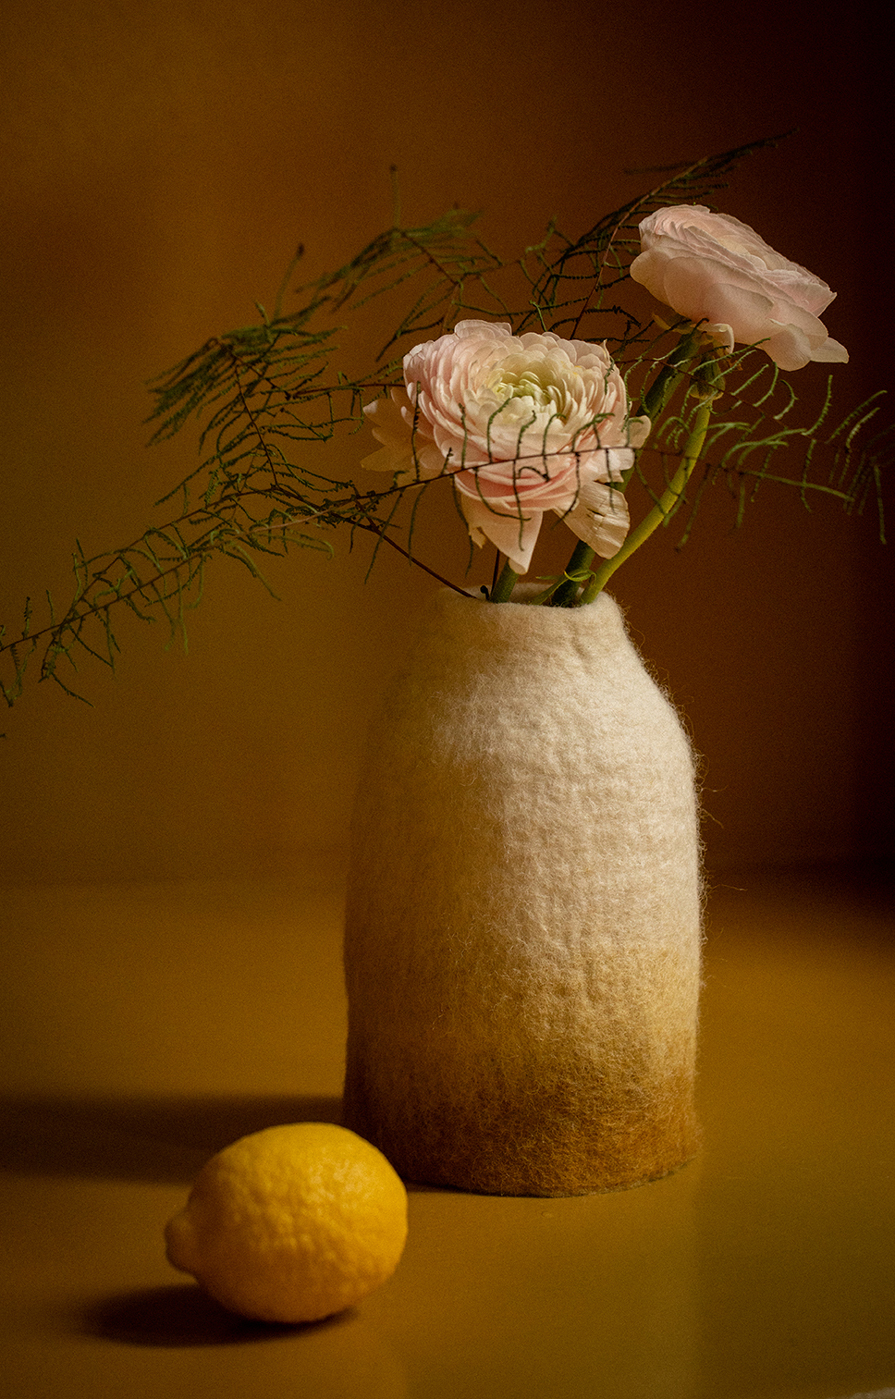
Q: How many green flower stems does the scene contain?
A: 3